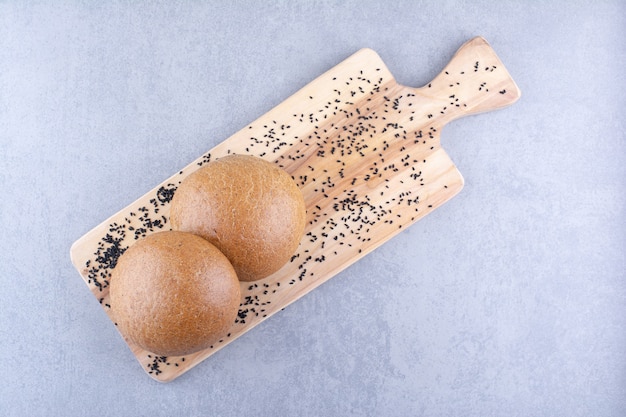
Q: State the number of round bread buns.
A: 2